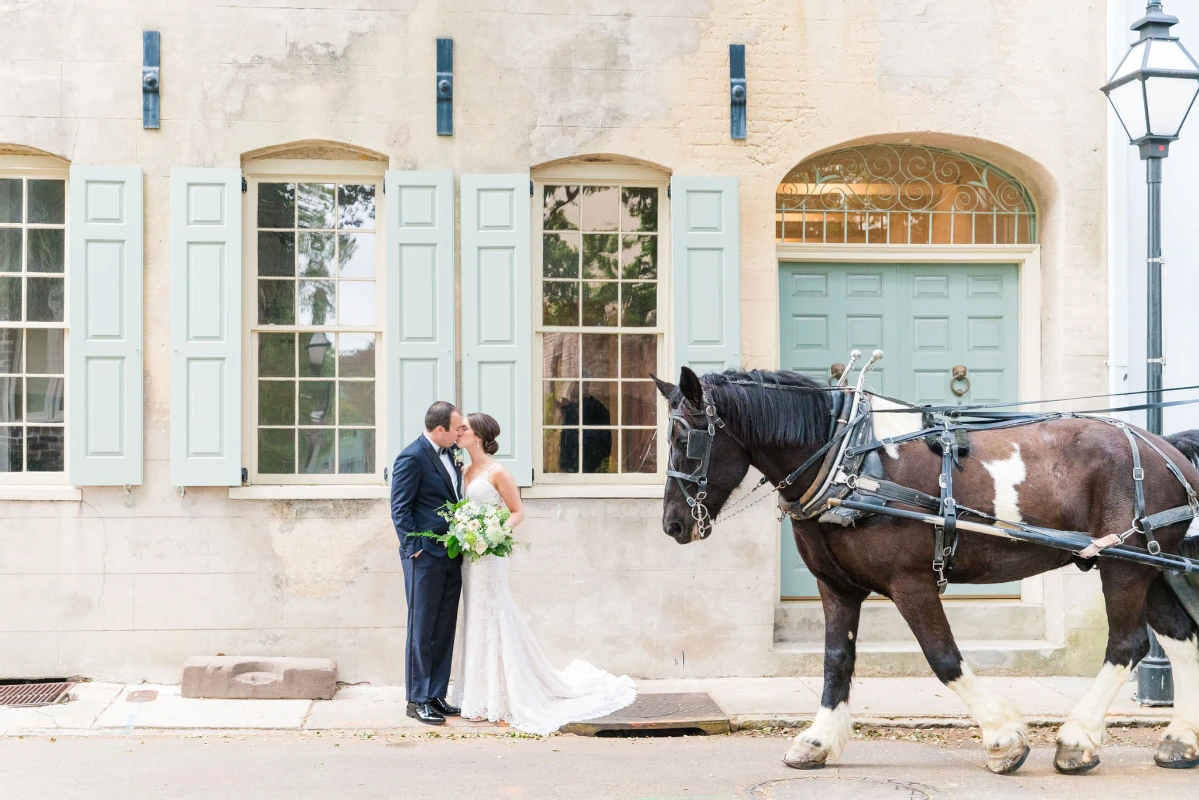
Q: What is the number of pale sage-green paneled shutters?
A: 5